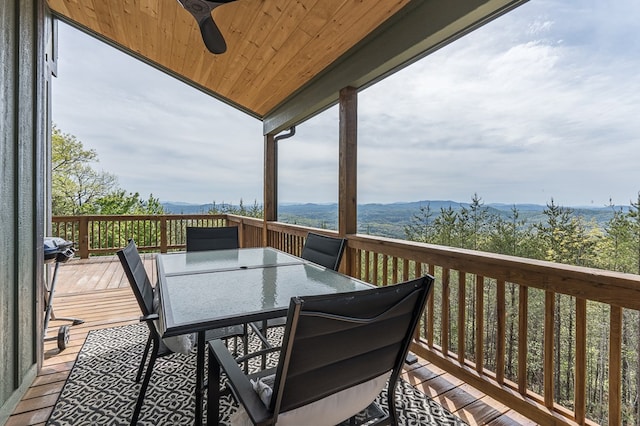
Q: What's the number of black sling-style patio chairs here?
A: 4